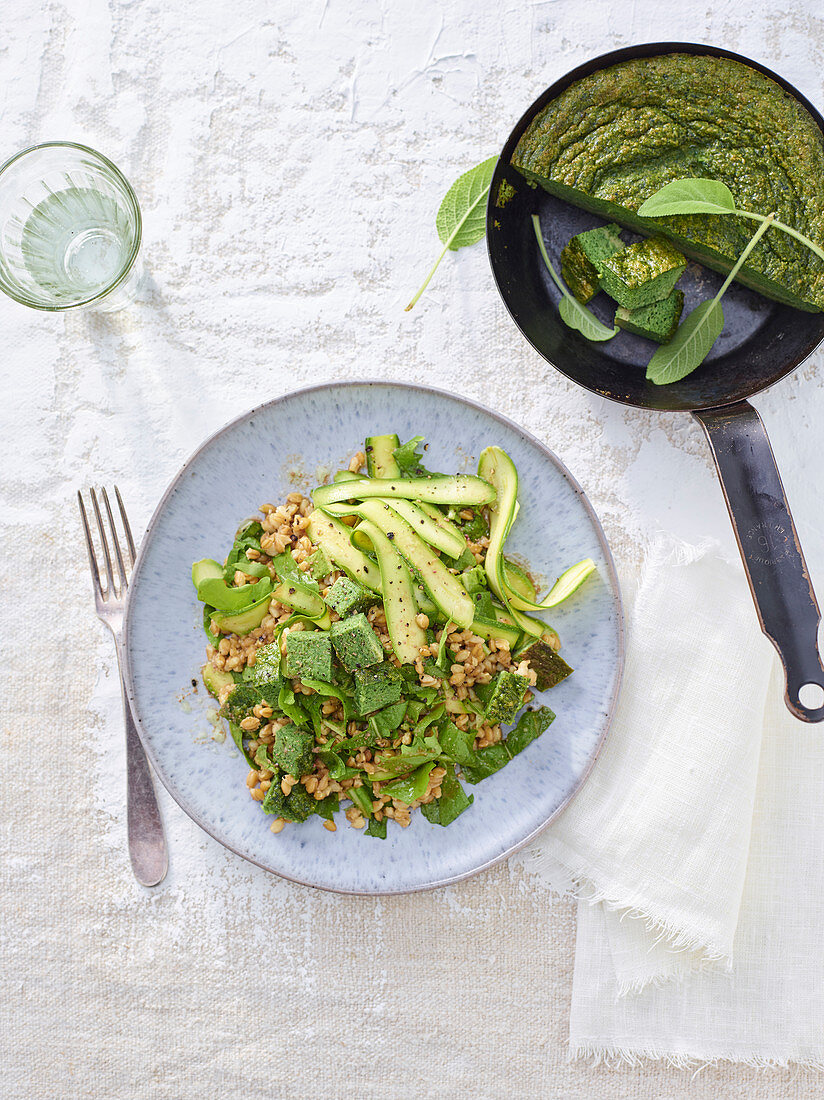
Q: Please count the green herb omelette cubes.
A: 13